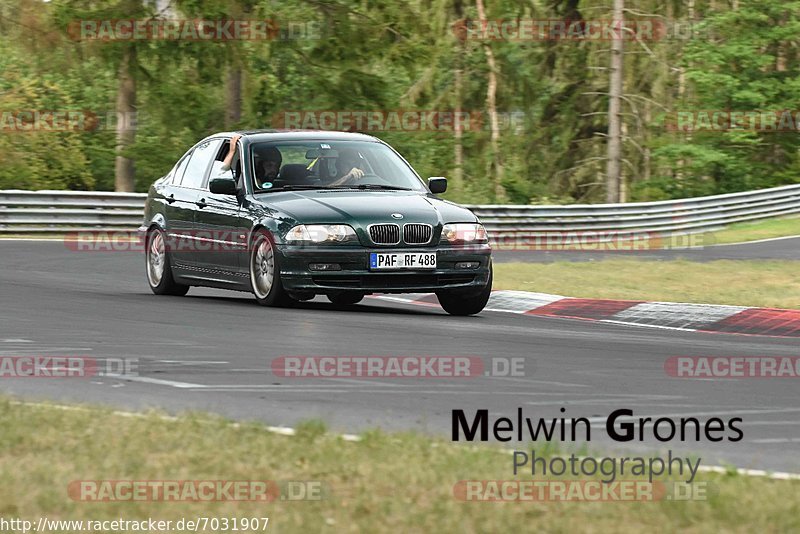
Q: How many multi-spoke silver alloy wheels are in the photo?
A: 2